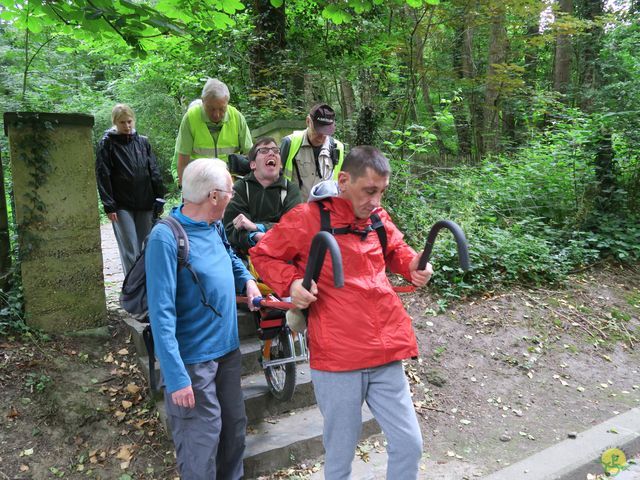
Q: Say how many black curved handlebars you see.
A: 2